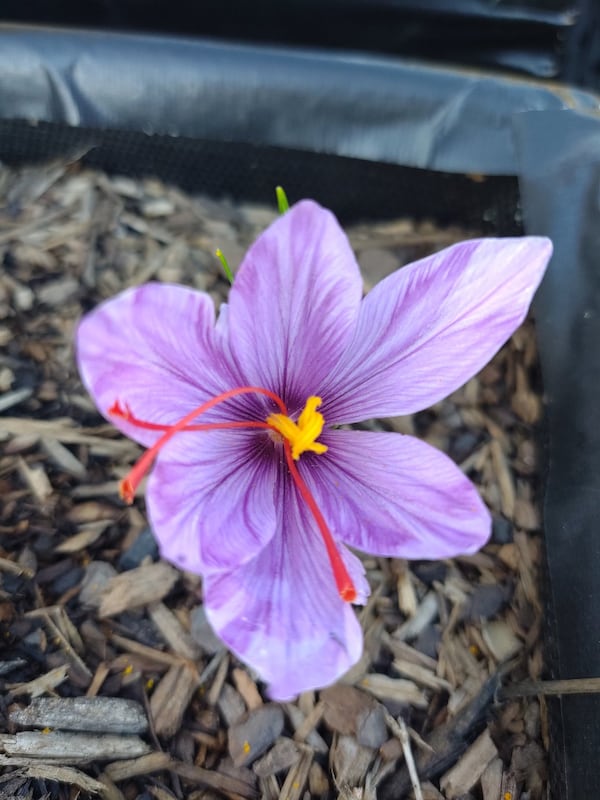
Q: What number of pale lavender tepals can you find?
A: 6